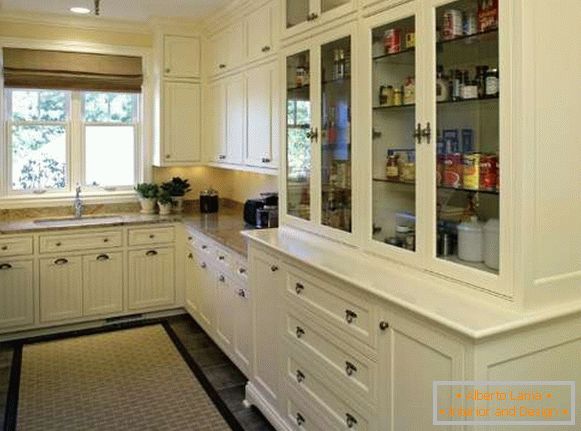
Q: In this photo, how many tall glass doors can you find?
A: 4